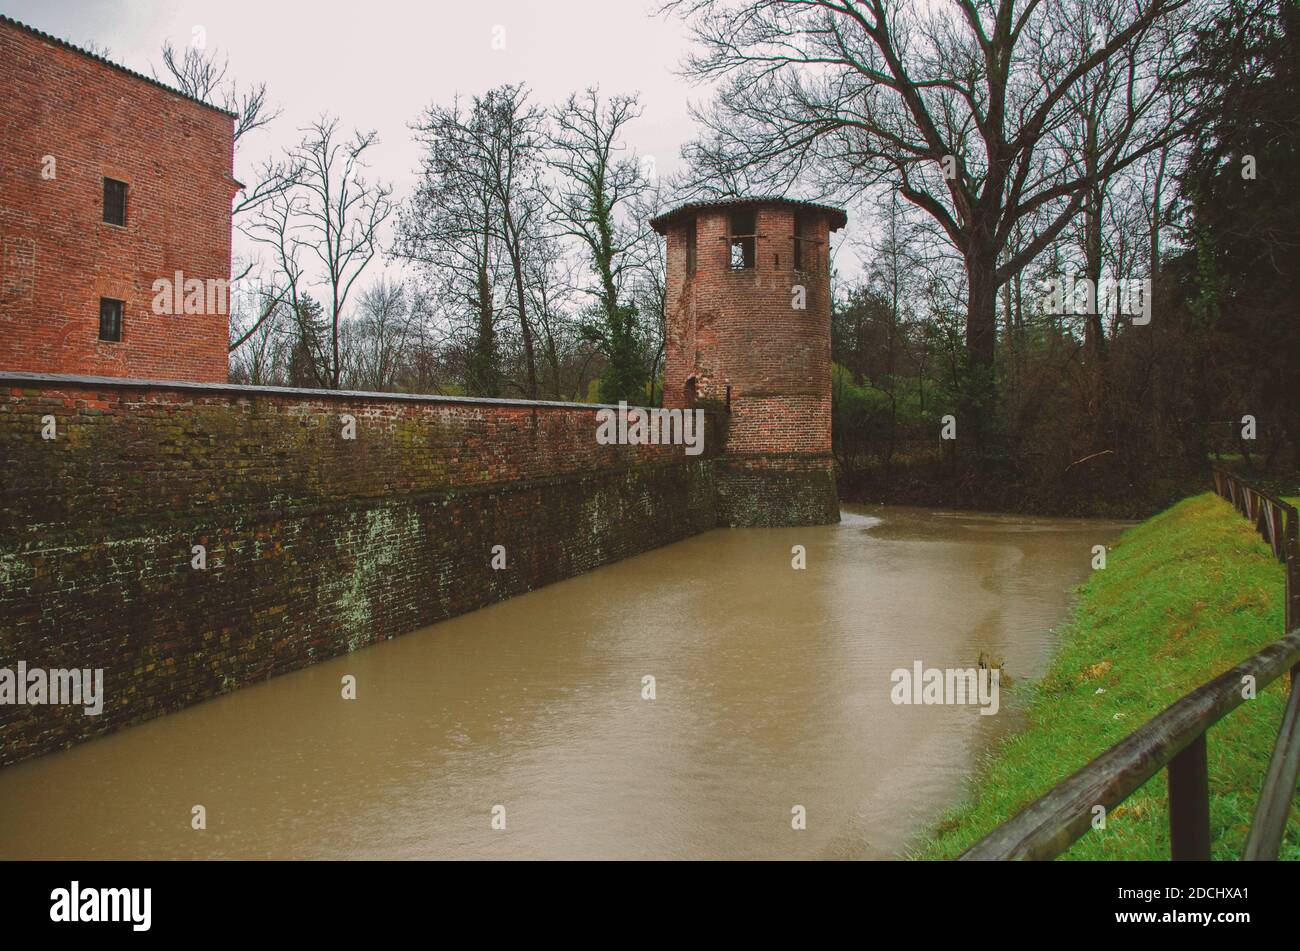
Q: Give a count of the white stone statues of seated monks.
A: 0